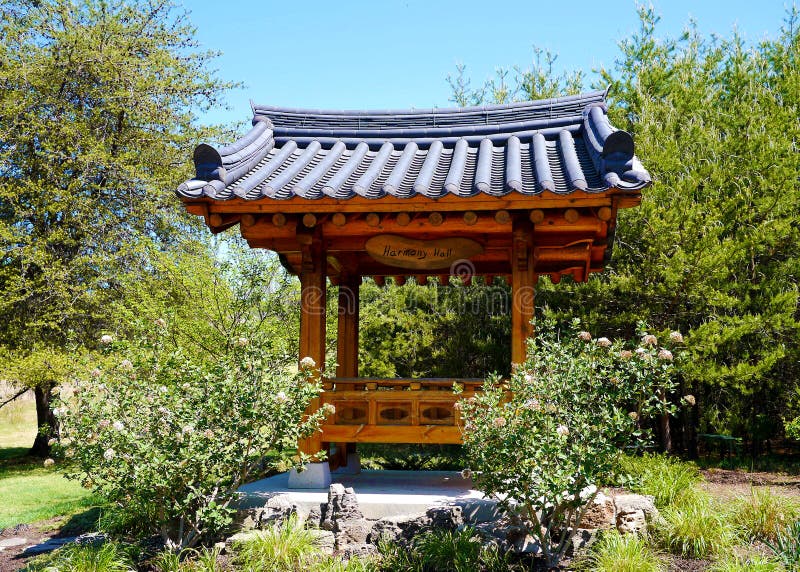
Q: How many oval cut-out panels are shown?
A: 3